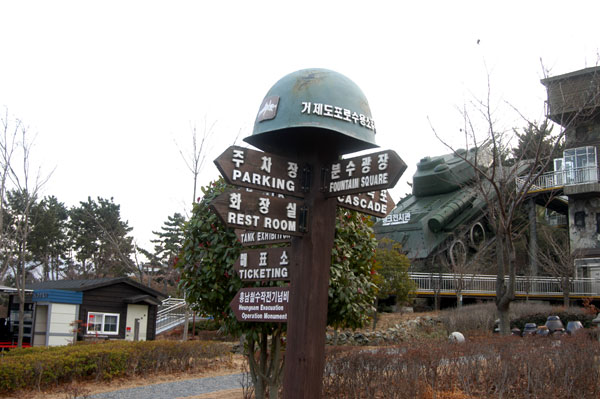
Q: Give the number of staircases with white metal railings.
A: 1